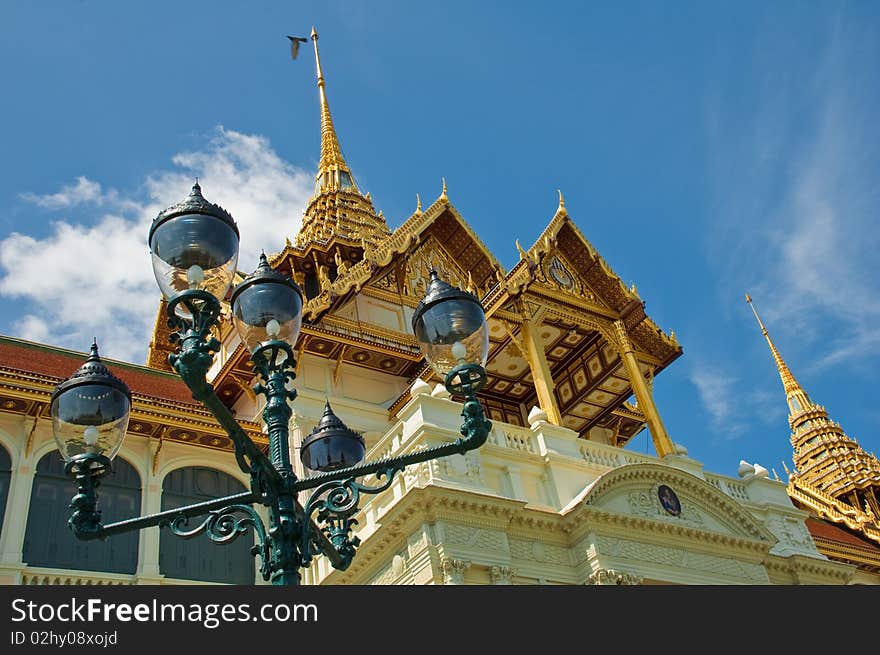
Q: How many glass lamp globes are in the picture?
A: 5